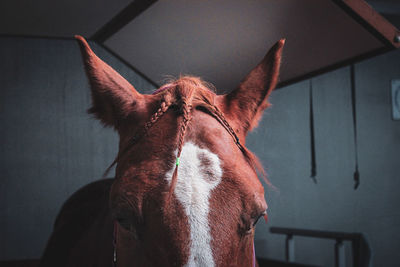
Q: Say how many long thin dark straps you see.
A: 2